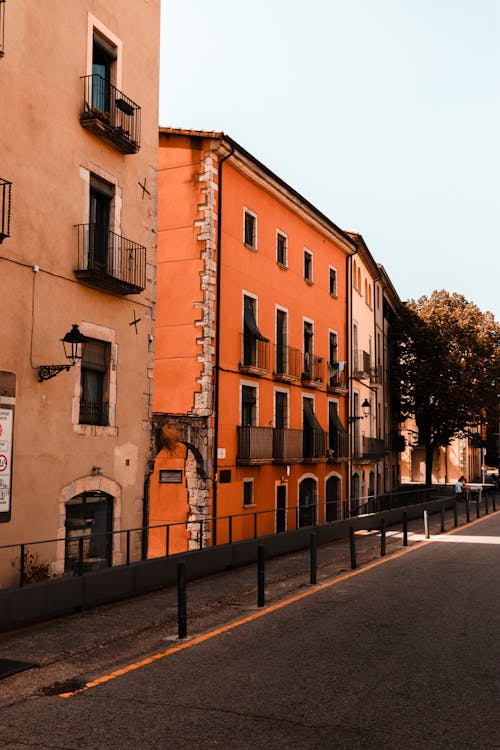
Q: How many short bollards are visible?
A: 13